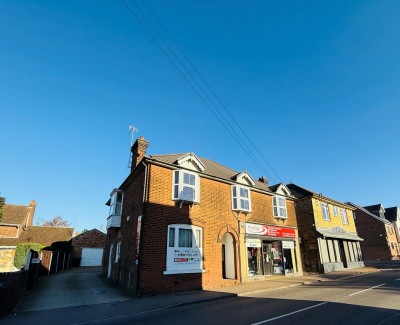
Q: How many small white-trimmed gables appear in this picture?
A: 3